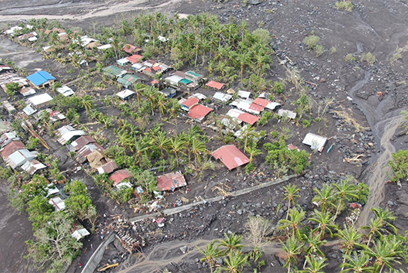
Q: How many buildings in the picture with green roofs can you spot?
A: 4